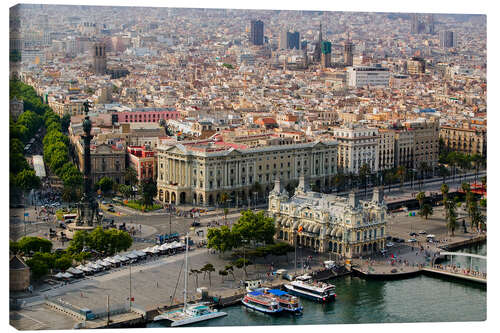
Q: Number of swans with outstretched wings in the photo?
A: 0